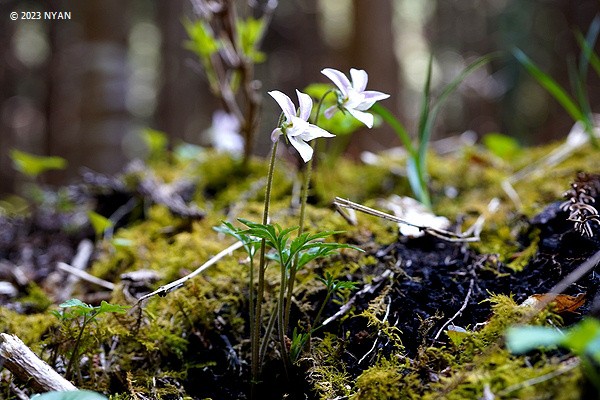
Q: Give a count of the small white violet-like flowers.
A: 2